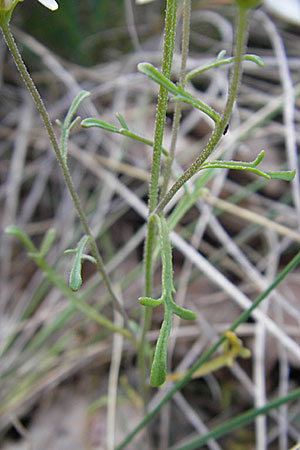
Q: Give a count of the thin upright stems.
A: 4